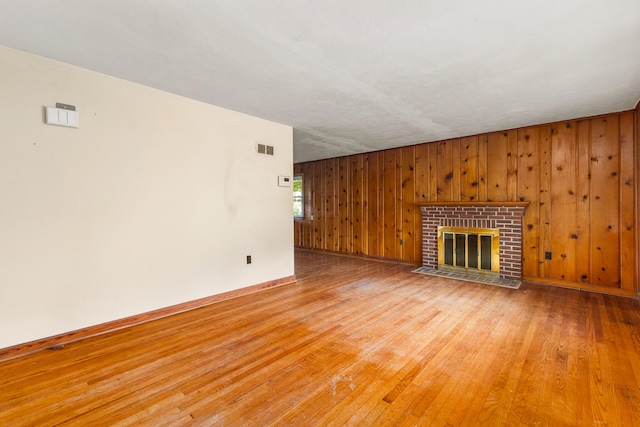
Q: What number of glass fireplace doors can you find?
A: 4